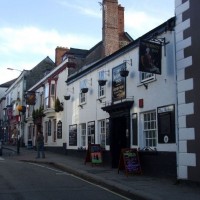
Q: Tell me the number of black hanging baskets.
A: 4